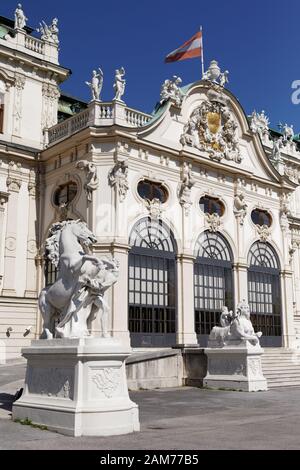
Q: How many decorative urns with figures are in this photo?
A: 1